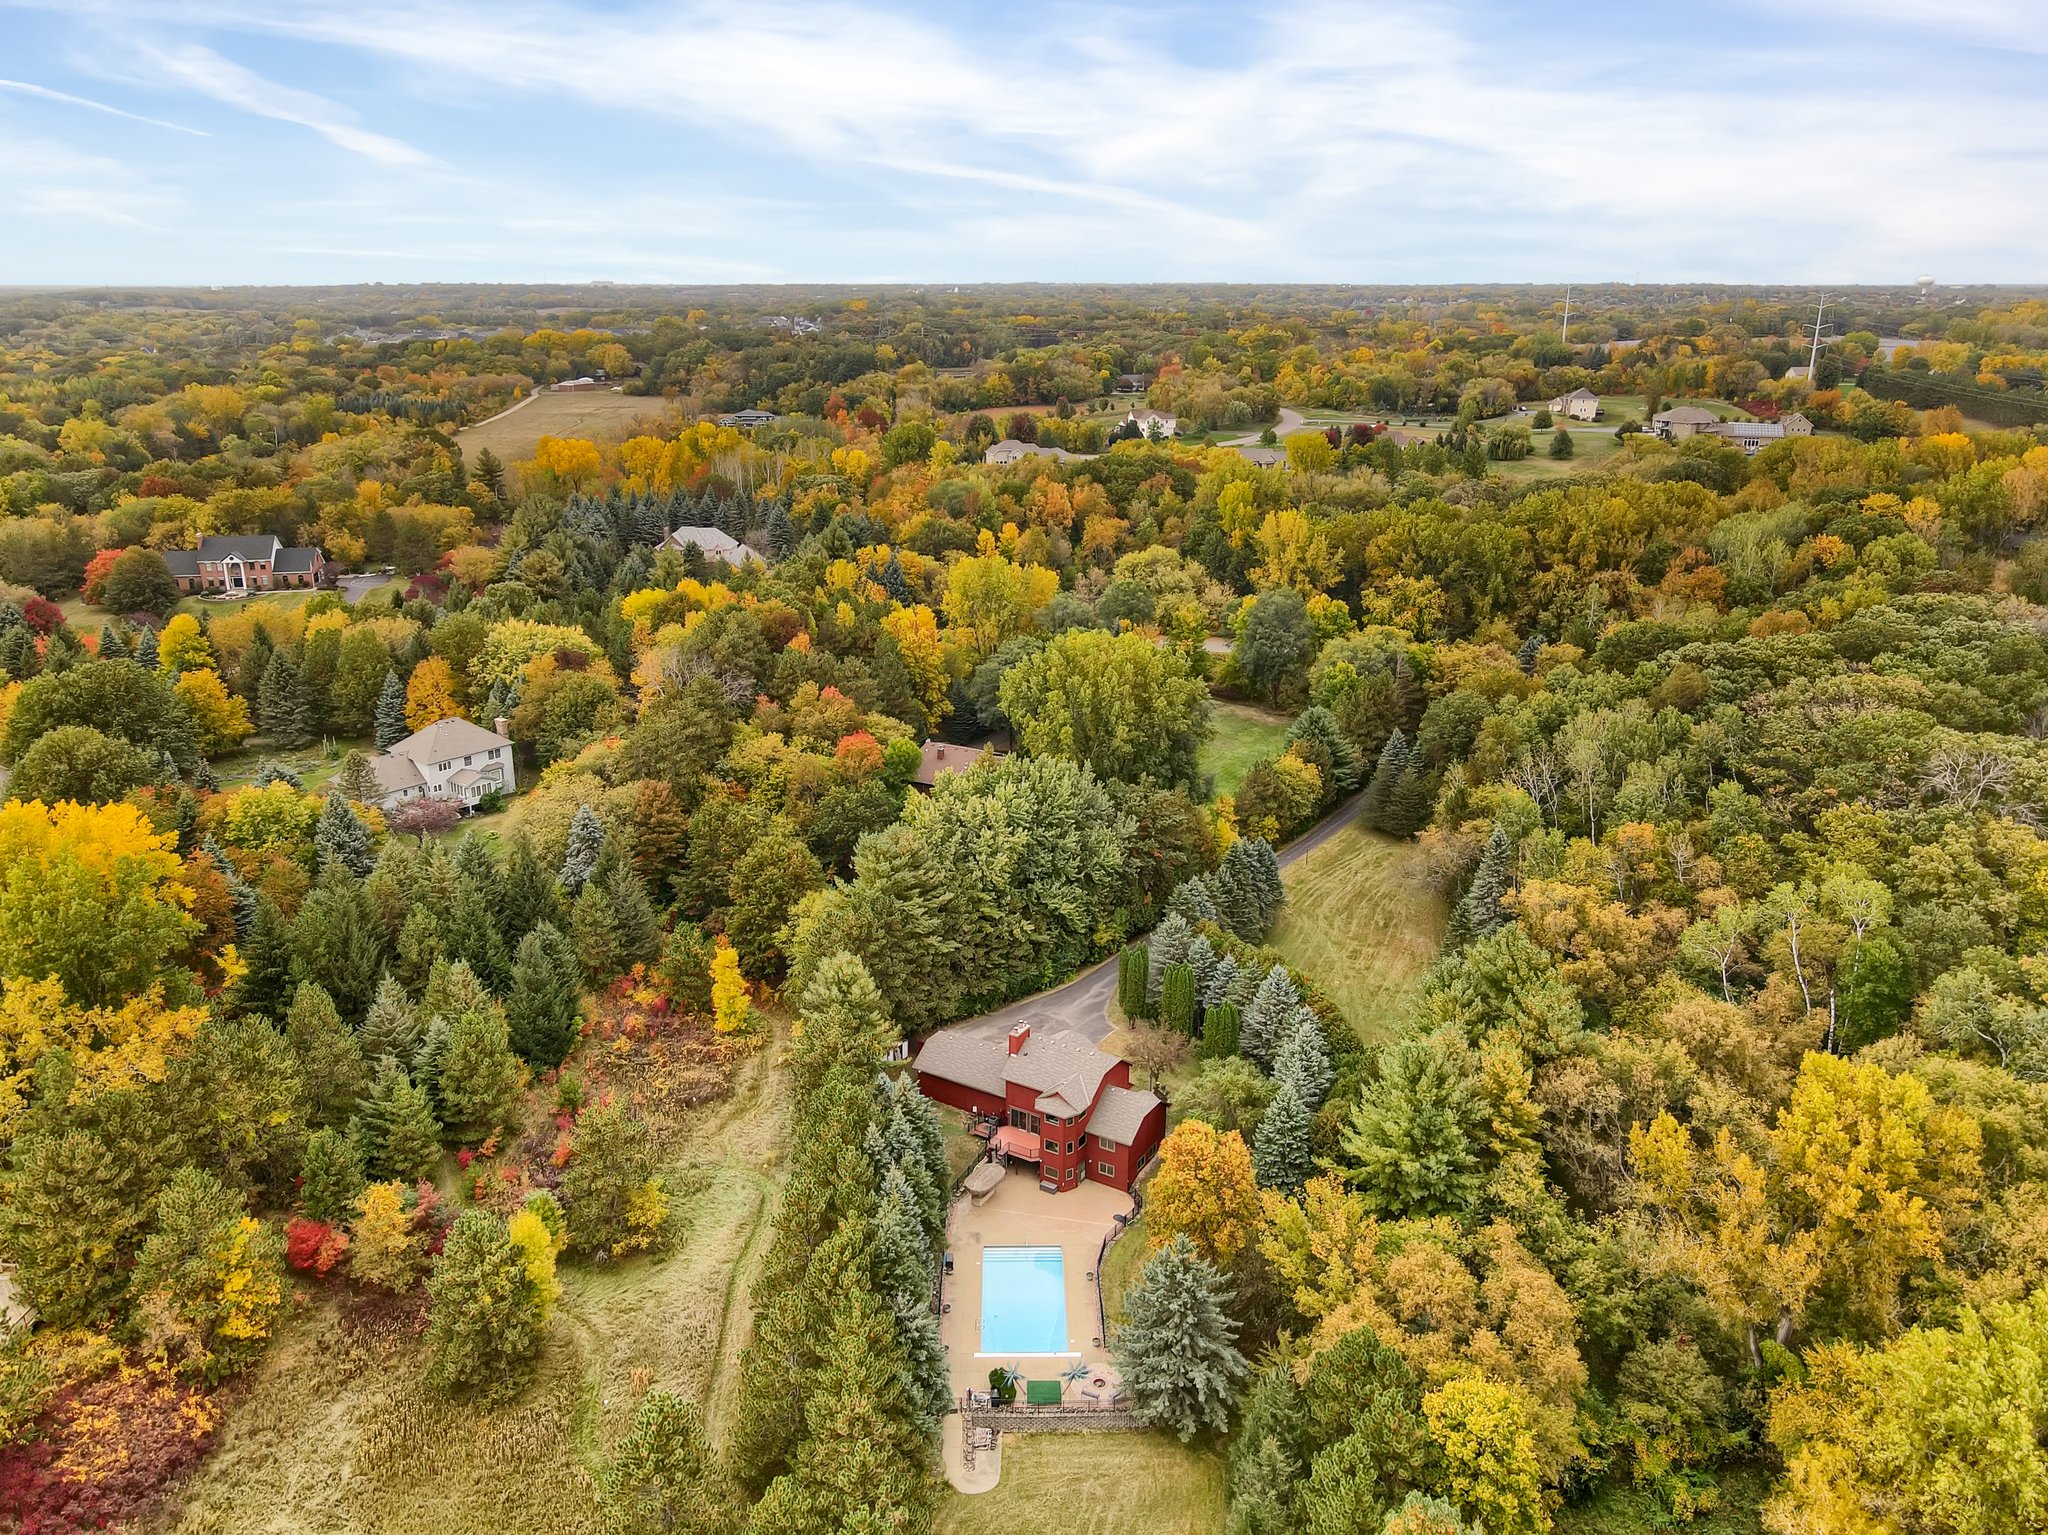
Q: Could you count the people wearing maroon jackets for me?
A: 0